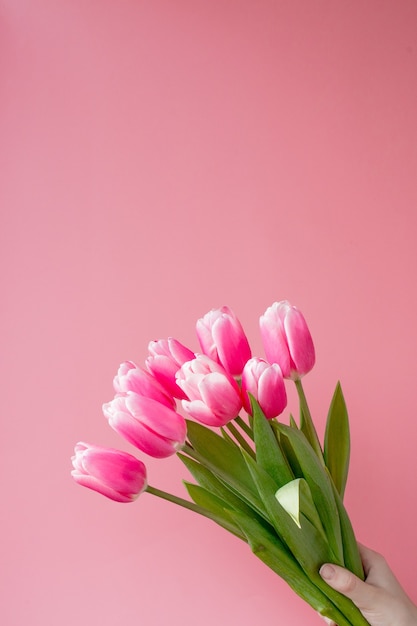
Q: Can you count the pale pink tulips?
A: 8